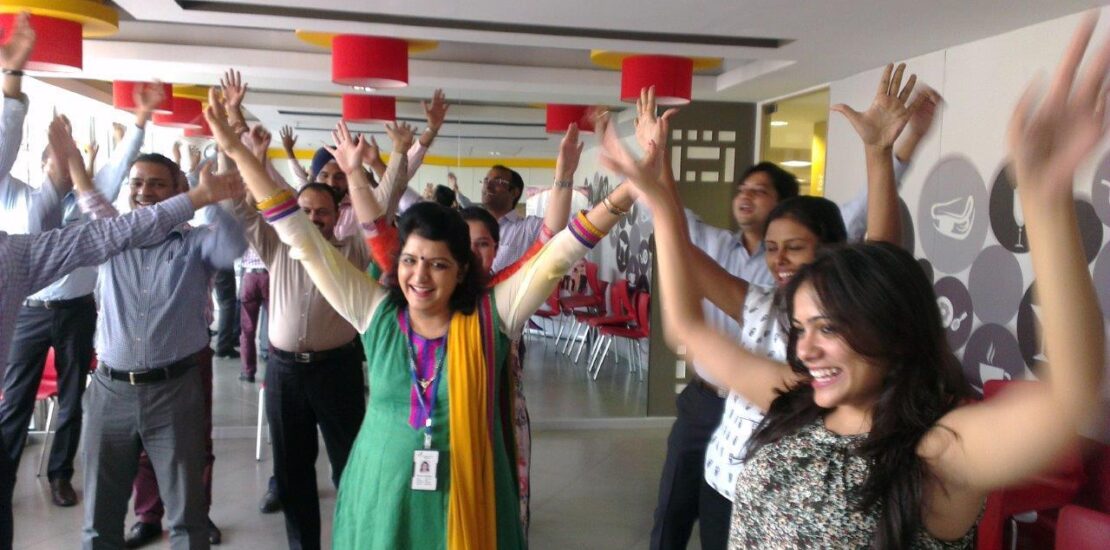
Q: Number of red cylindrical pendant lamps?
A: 8